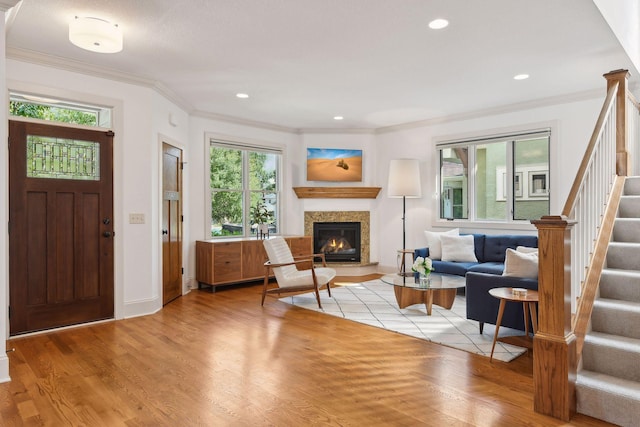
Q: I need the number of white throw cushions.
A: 4